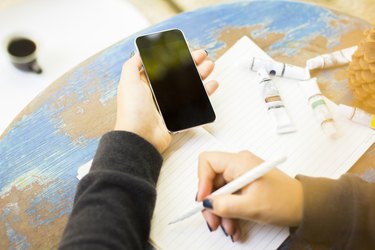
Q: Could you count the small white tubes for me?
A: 5